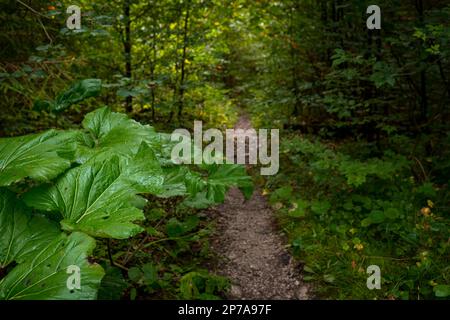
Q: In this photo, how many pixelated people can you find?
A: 0